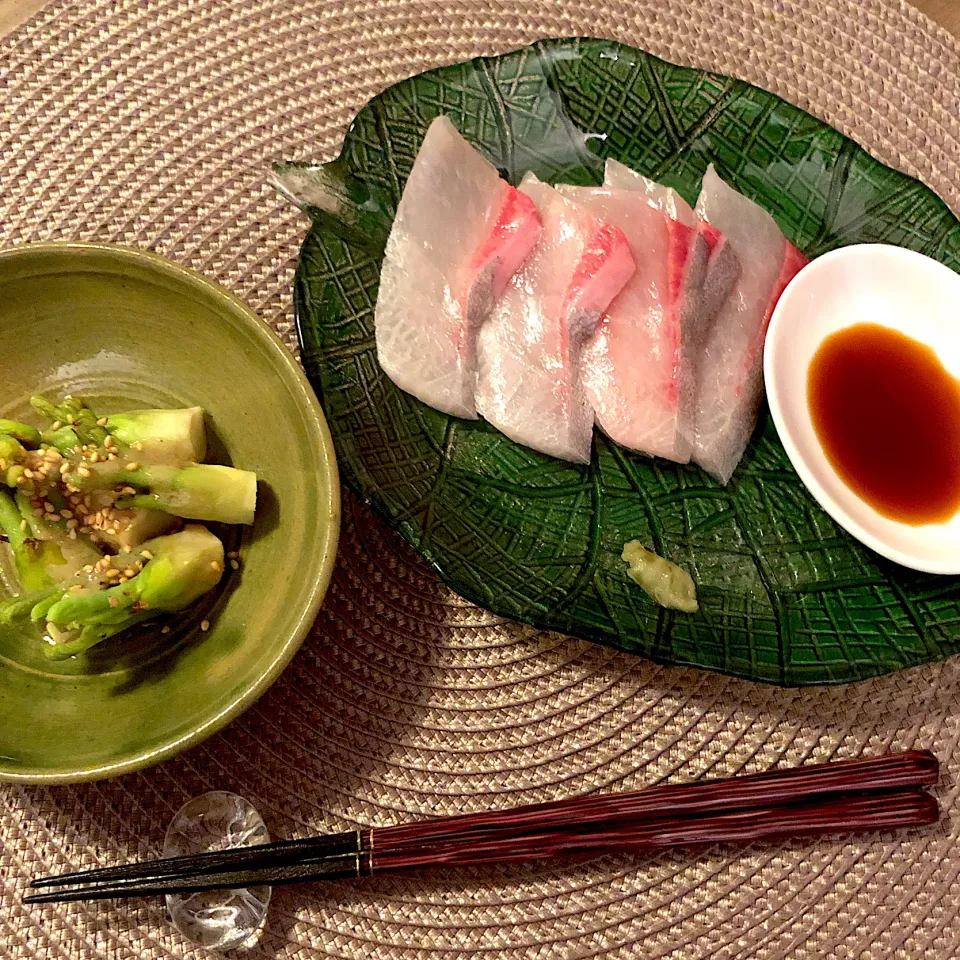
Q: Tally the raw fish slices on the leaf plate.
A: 5